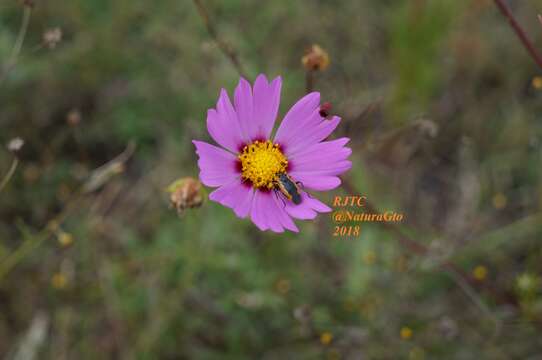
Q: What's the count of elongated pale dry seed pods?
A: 1